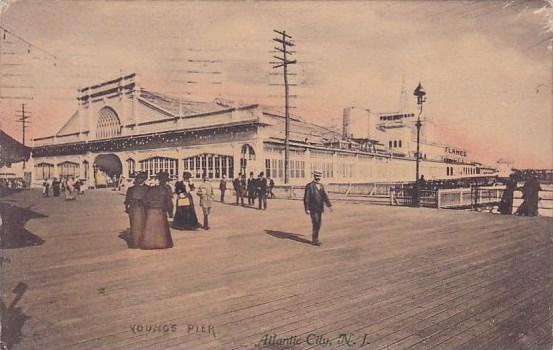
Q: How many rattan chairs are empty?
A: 0